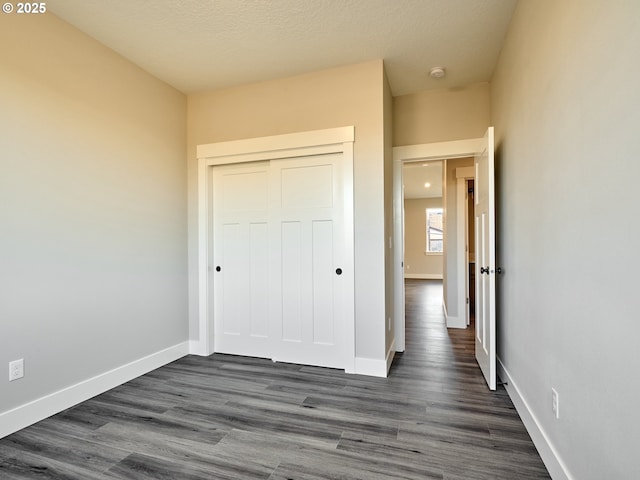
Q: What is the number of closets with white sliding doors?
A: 1